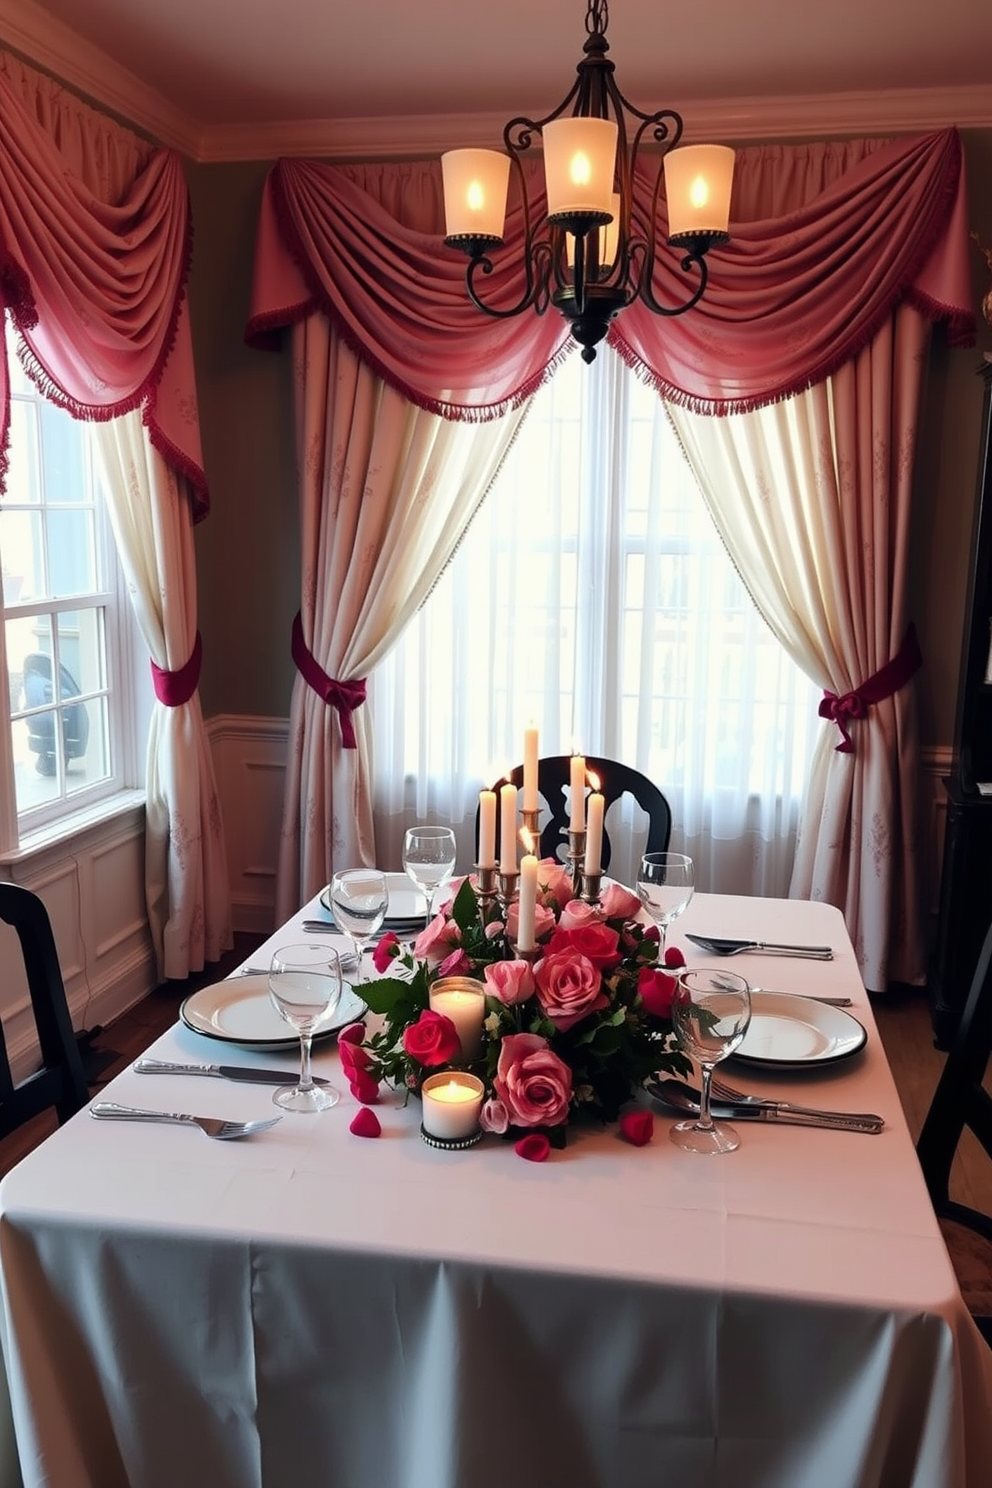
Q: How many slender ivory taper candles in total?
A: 6